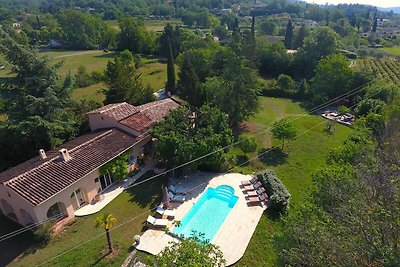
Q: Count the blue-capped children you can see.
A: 0